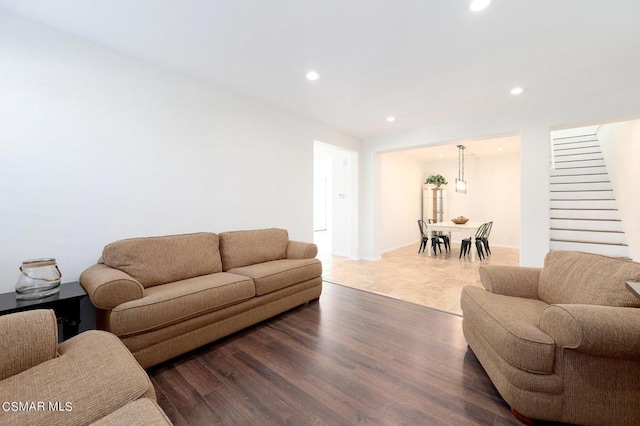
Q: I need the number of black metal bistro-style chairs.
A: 4